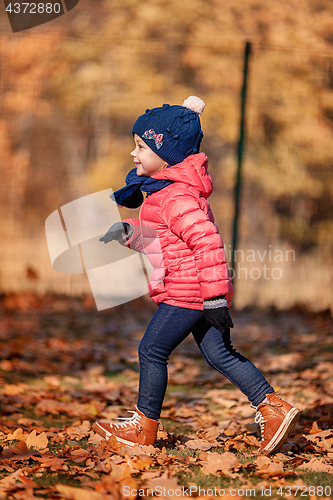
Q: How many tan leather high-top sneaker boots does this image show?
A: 2